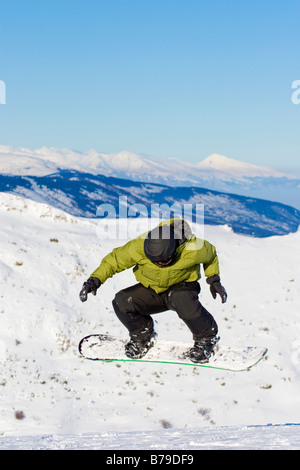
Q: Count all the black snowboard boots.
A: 2